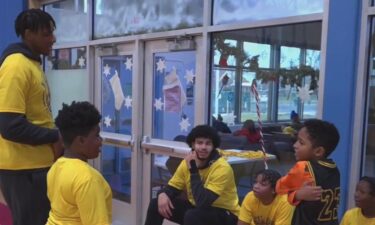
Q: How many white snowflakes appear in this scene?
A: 11